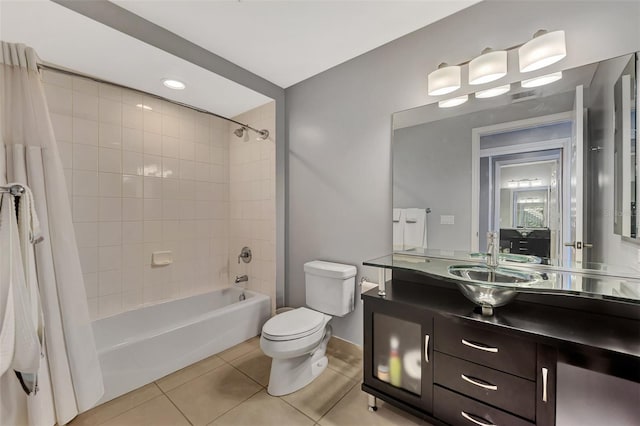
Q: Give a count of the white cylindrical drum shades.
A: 3